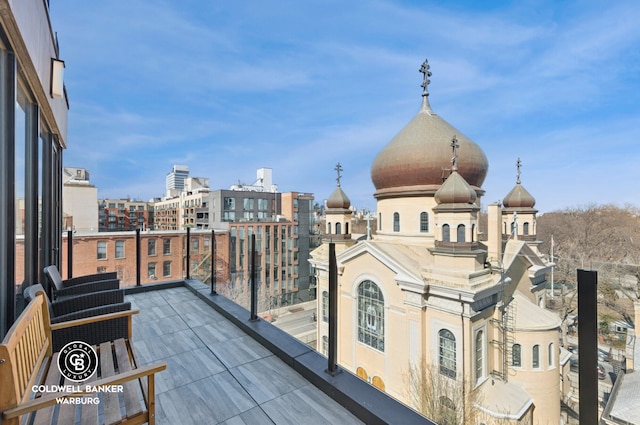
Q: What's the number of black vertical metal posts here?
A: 7